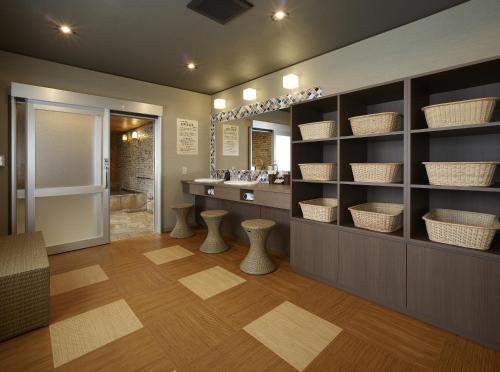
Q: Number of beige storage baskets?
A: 9